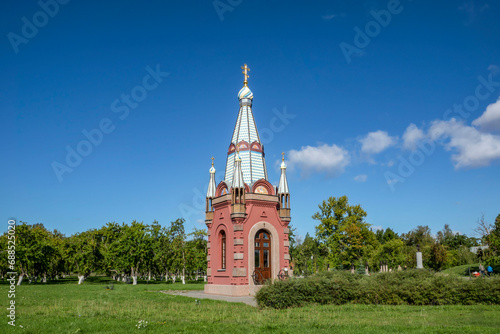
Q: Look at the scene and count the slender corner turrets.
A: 3